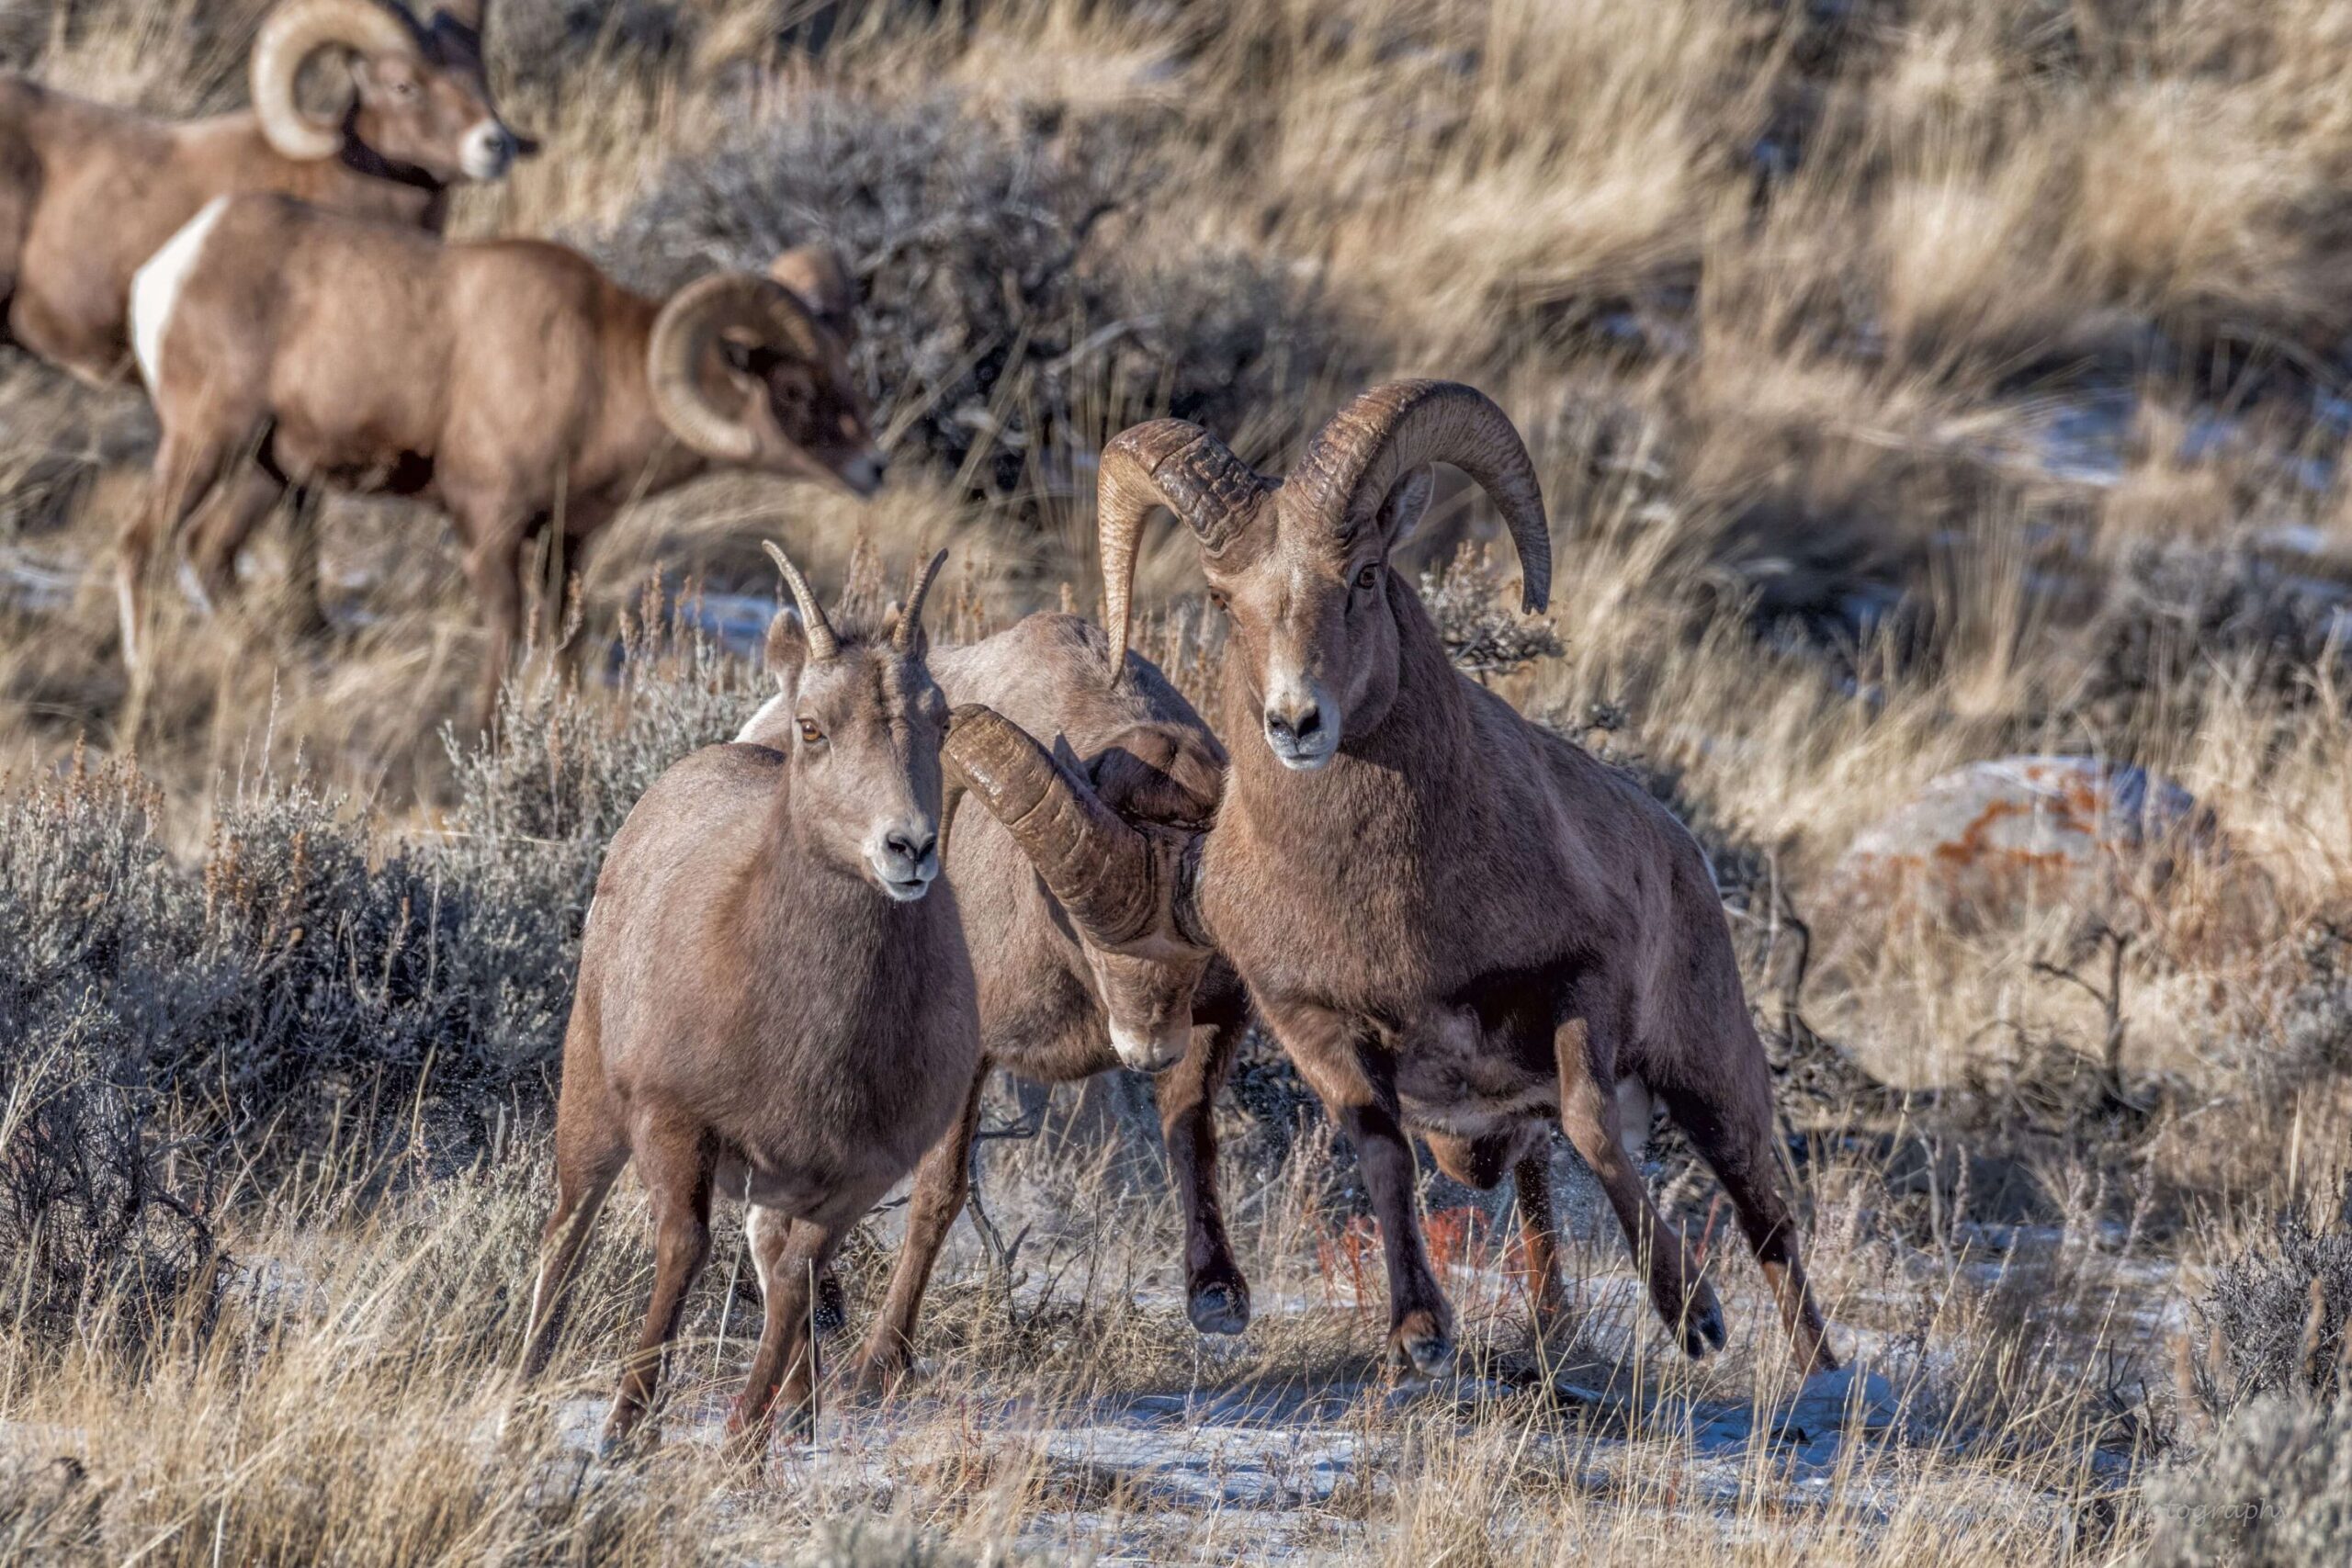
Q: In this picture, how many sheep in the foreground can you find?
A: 3